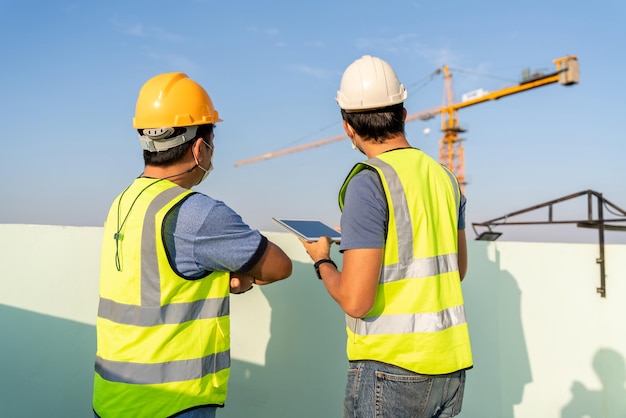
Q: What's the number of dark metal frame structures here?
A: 1